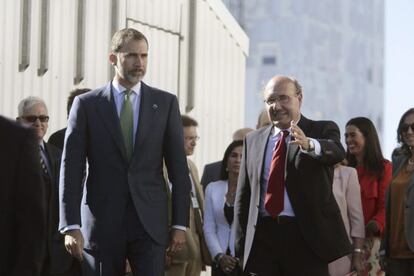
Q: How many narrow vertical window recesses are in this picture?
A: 5